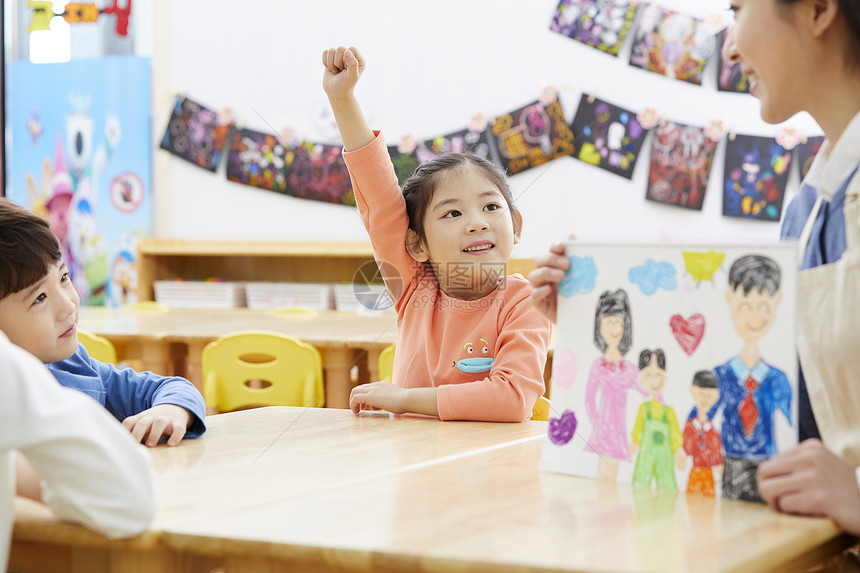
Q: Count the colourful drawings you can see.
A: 14